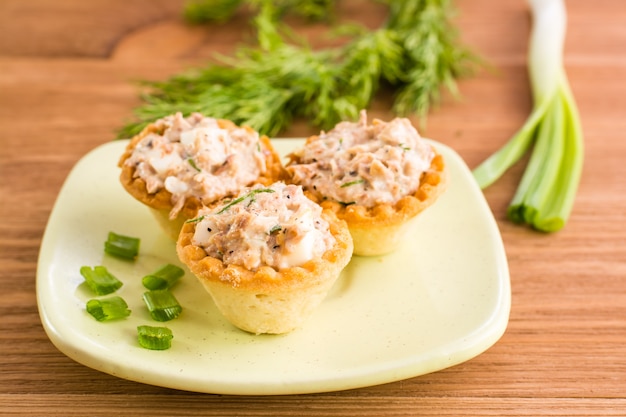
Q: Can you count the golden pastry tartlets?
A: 3